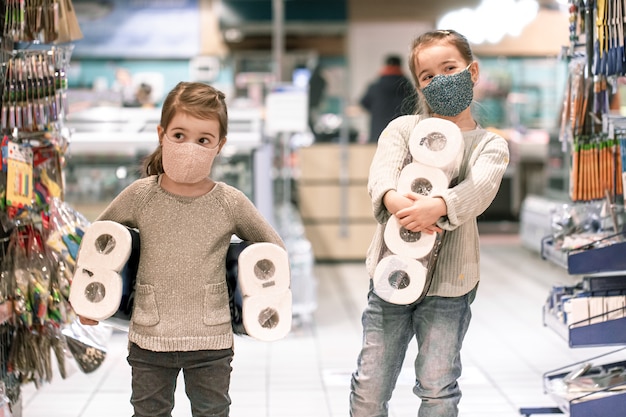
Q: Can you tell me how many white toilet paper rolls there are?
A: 8